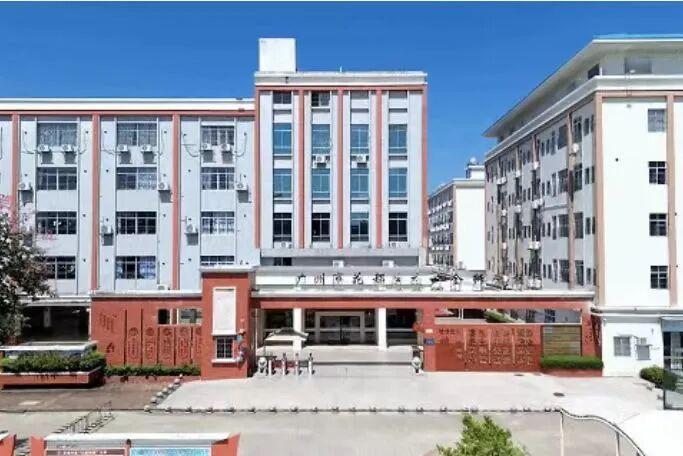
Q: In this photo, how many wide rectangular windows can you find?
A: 12